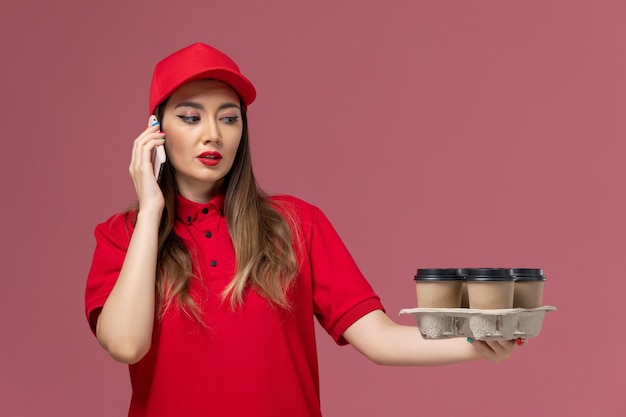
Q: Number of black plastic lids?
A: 4